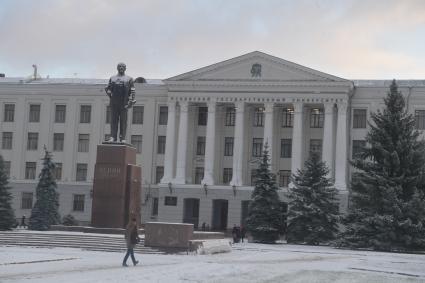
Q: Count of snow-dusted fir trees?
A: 5